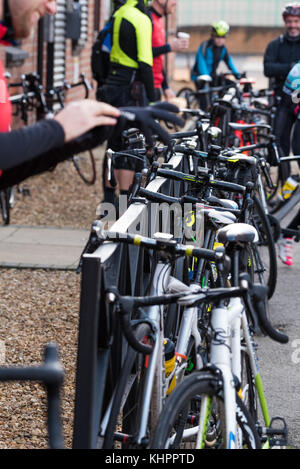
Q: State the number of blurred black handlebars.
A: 1